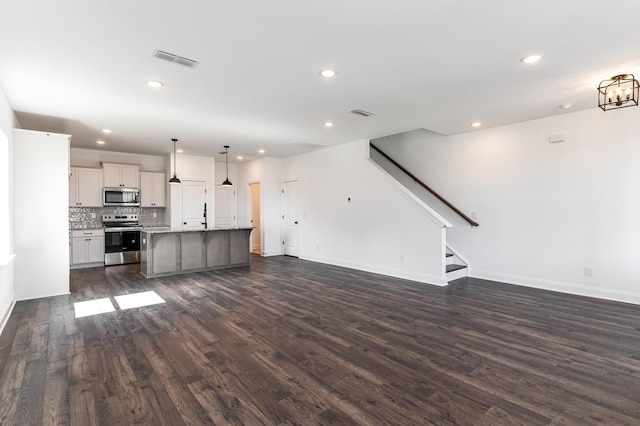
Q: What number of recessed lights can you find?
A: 10